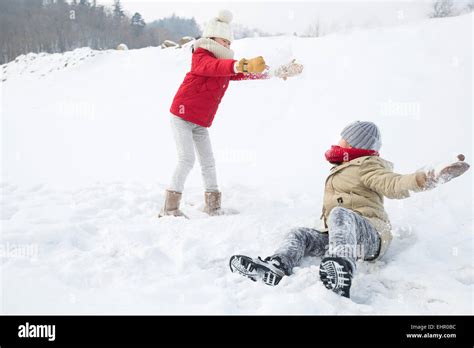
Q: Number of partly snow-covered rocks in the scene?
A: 3